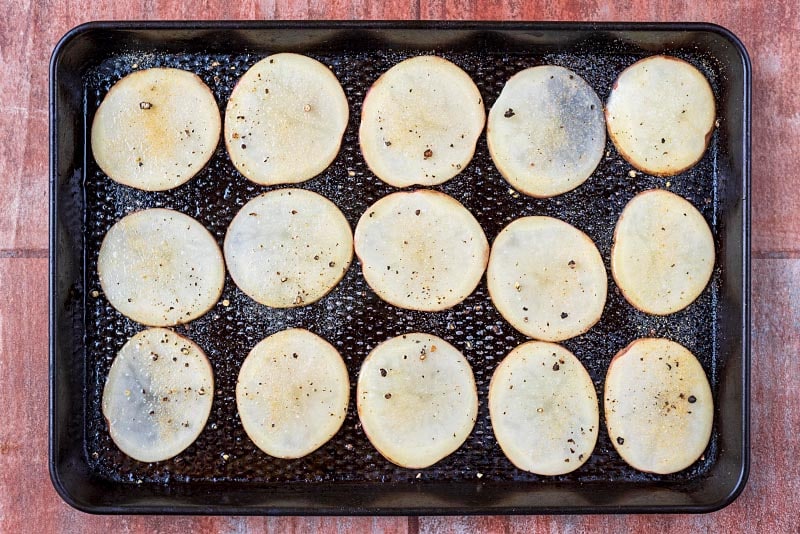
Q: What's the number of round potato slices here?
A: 15